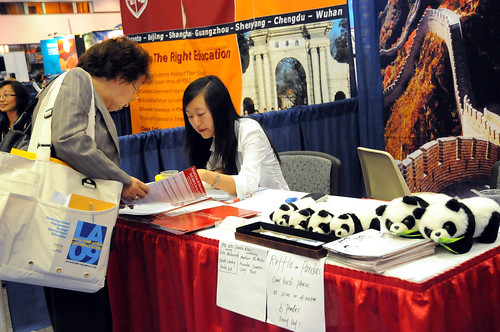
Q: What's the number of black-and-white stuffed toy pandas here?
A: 6